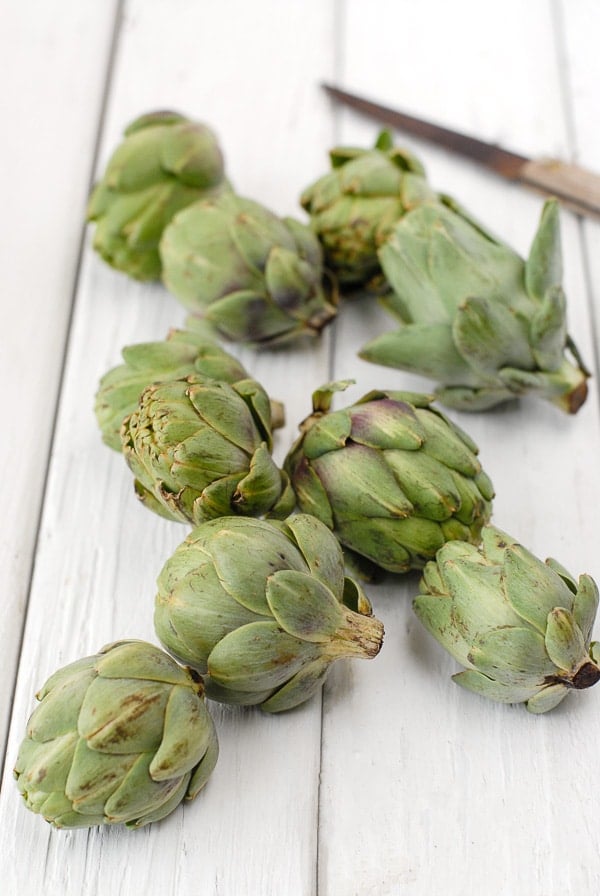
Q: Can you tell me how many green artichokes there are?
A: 10